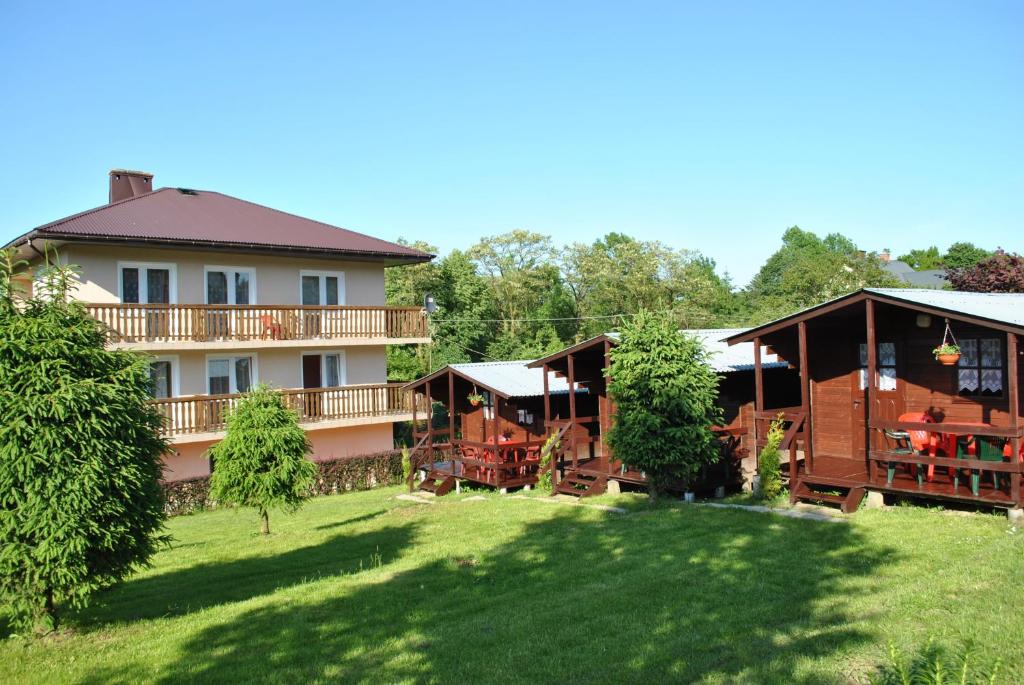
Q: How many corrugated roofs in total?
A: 4